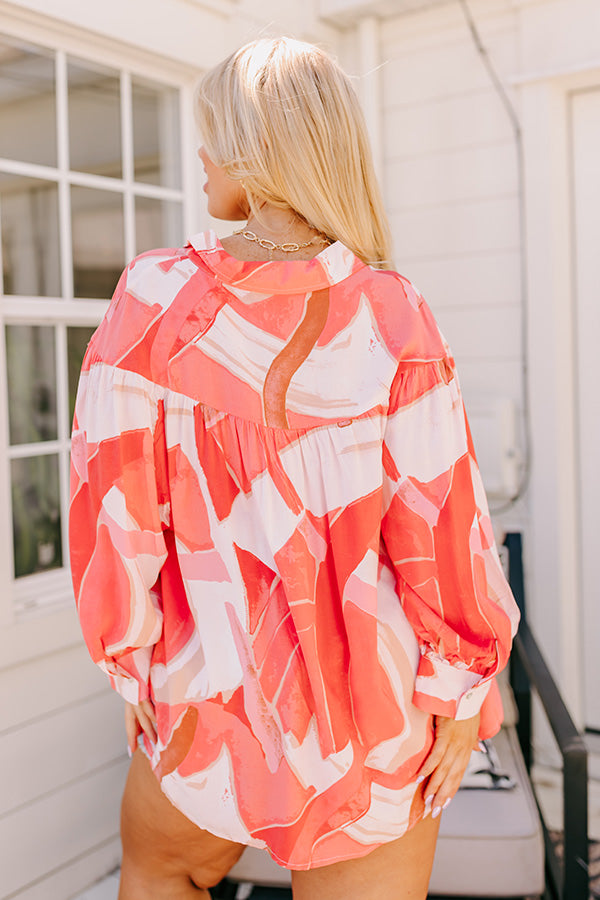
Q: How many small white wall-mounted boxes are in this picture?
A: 1